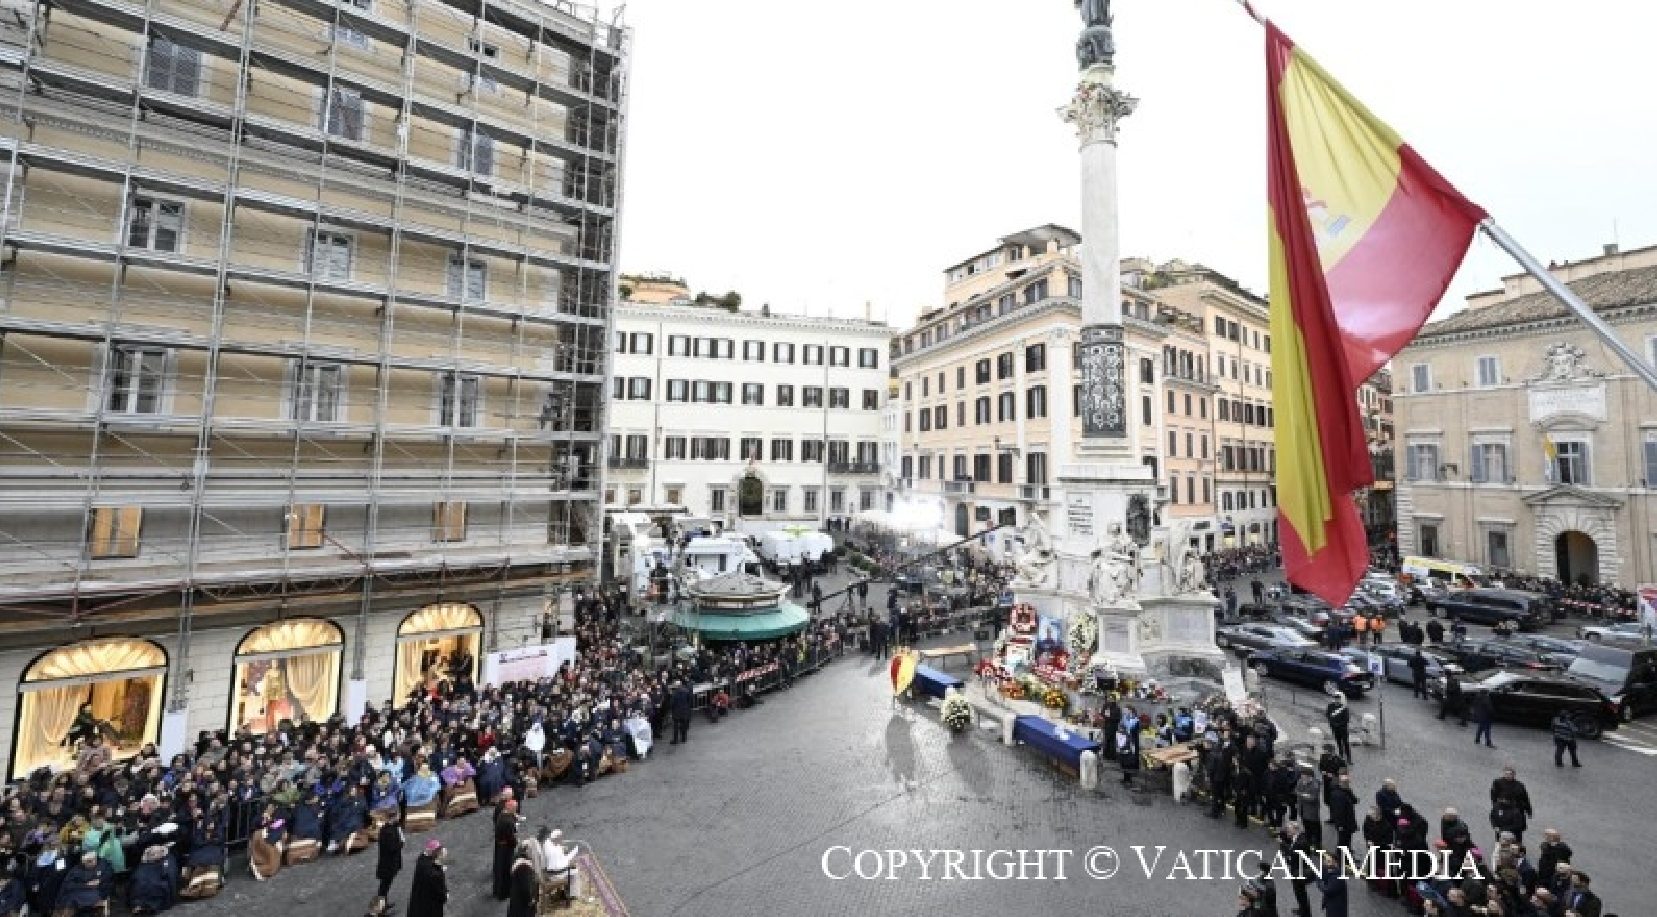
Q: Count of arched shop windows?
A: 3